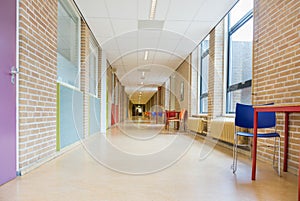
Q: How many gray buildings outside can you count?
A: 1